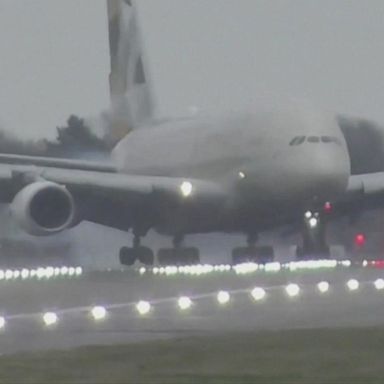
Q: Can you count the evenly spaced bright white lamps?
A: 11